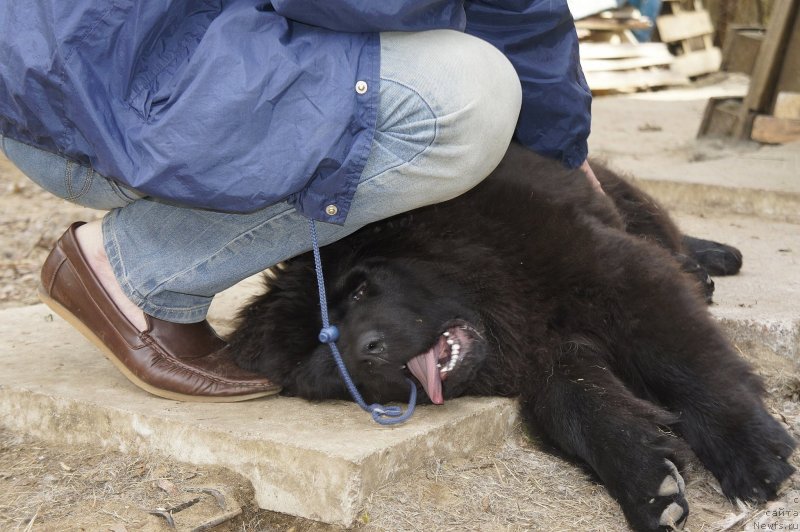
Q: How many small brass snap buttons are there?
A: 2